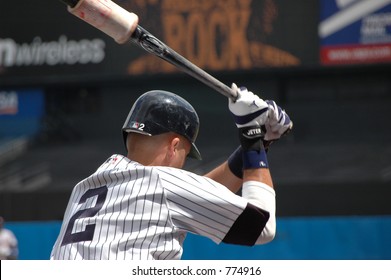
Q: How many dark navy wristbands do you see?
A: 2